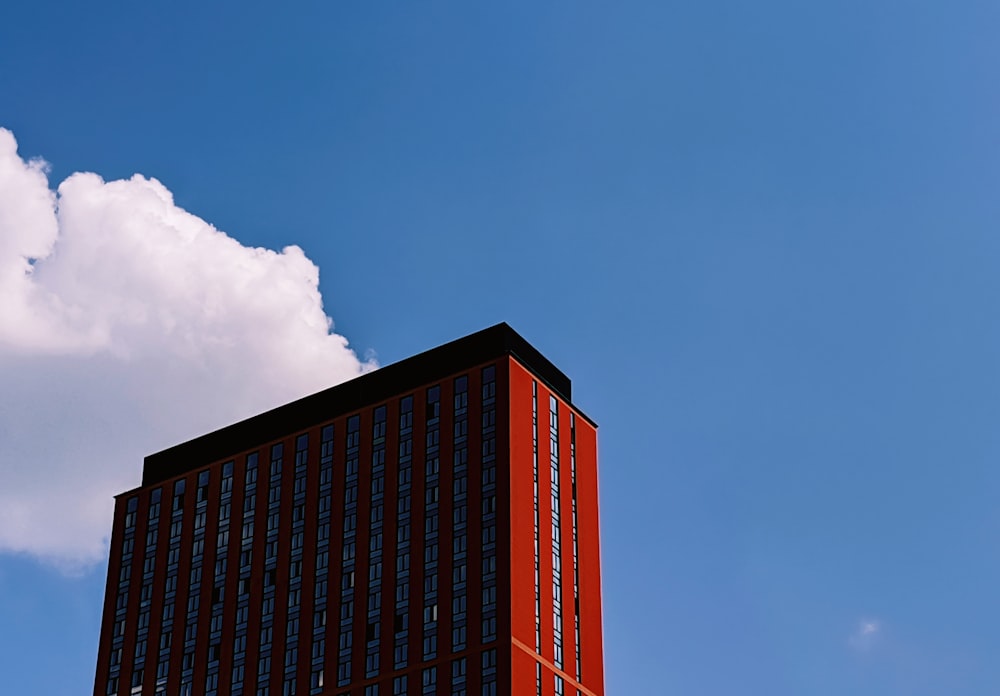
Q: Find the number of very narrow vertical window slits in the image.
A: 2